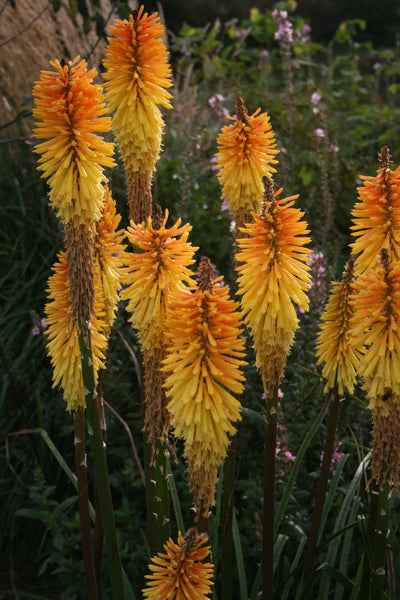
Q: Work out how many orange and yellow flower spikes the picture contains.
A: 12